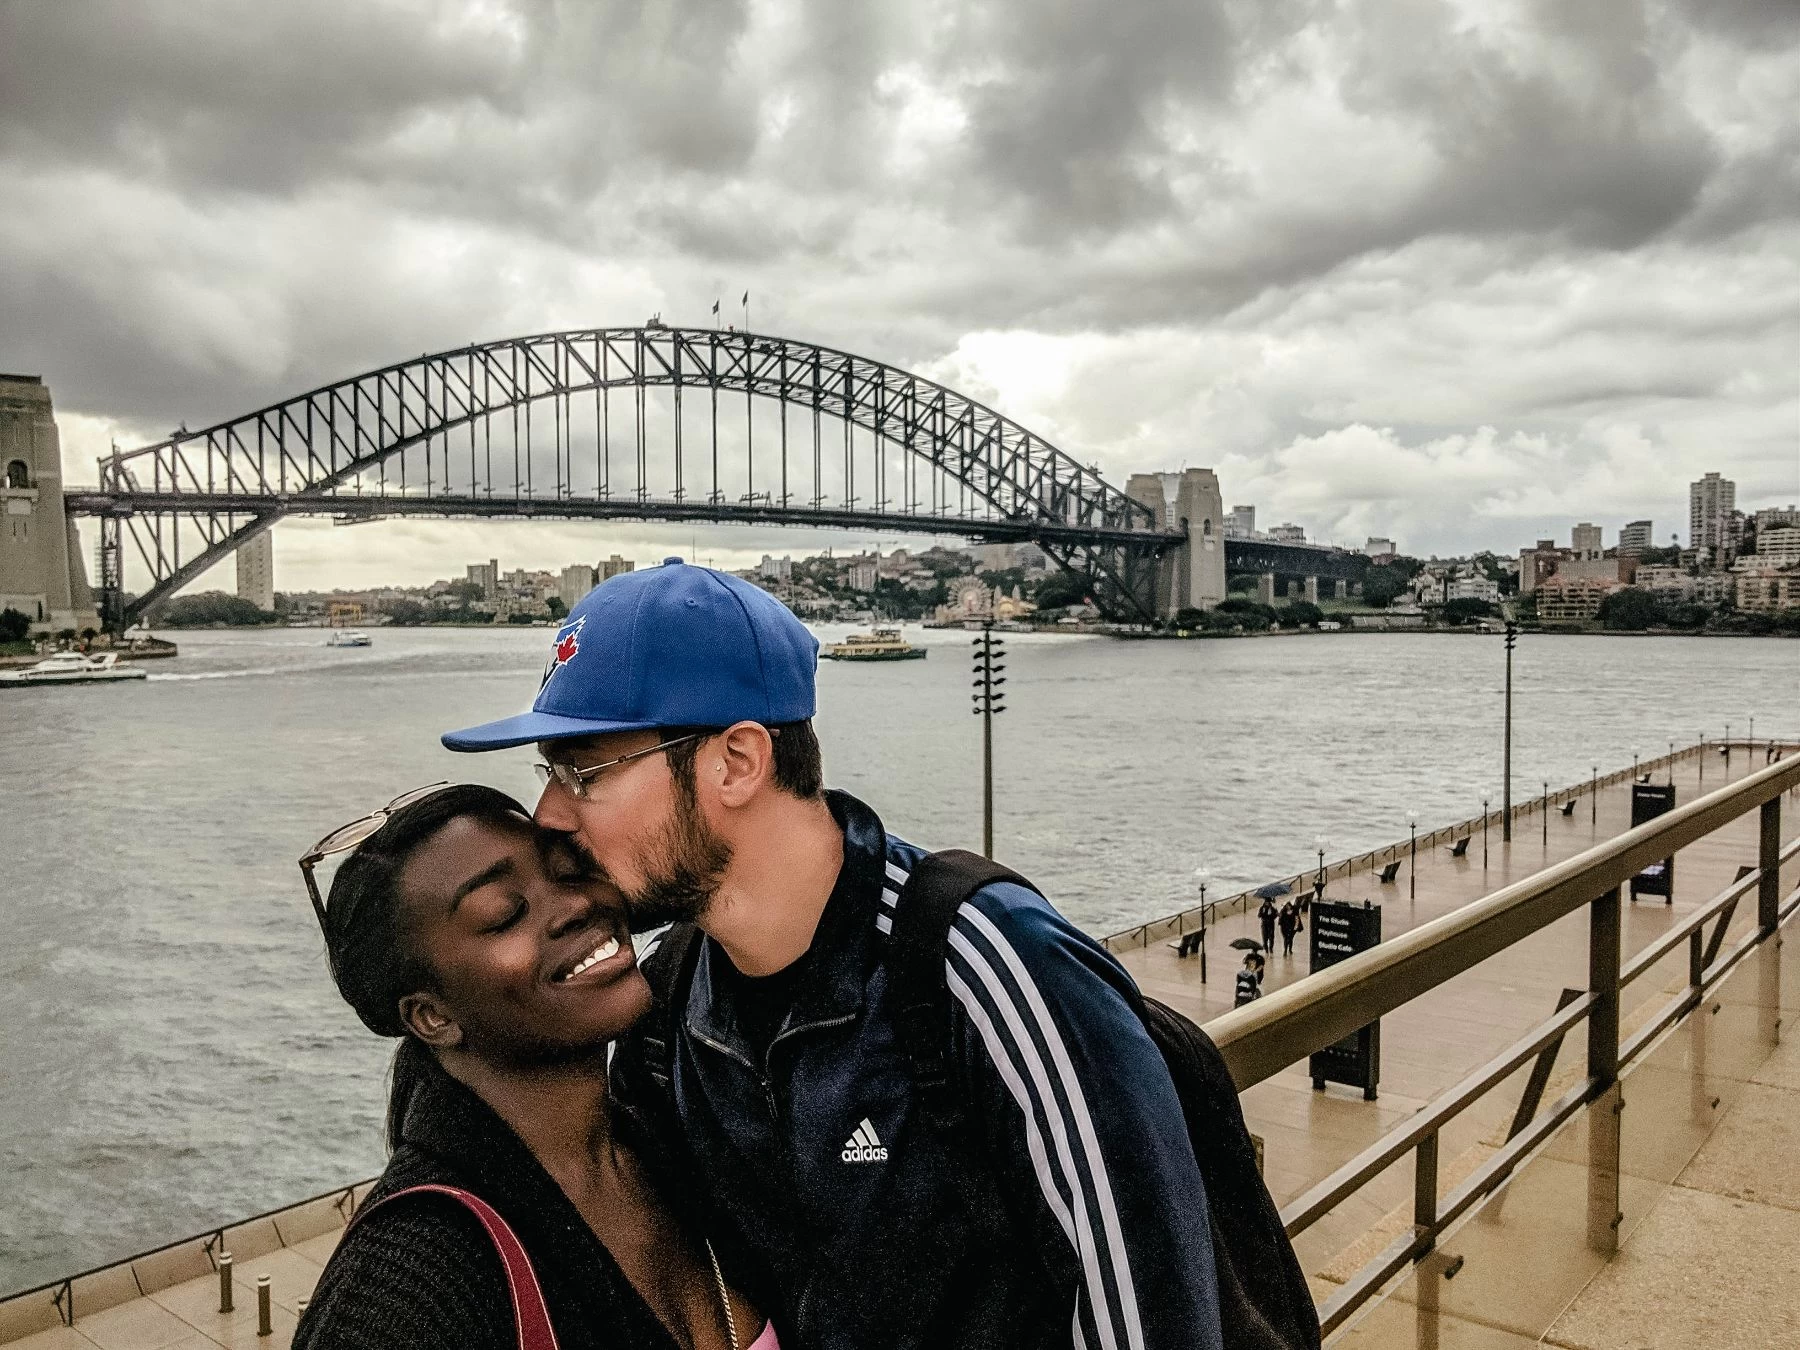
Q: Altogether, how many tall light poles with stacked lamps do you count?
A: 2